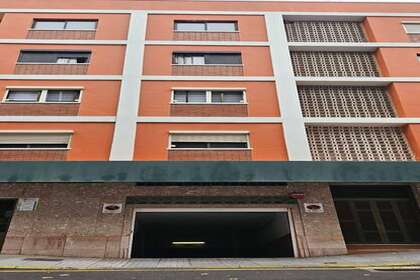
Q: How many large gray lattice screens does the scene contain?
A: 4